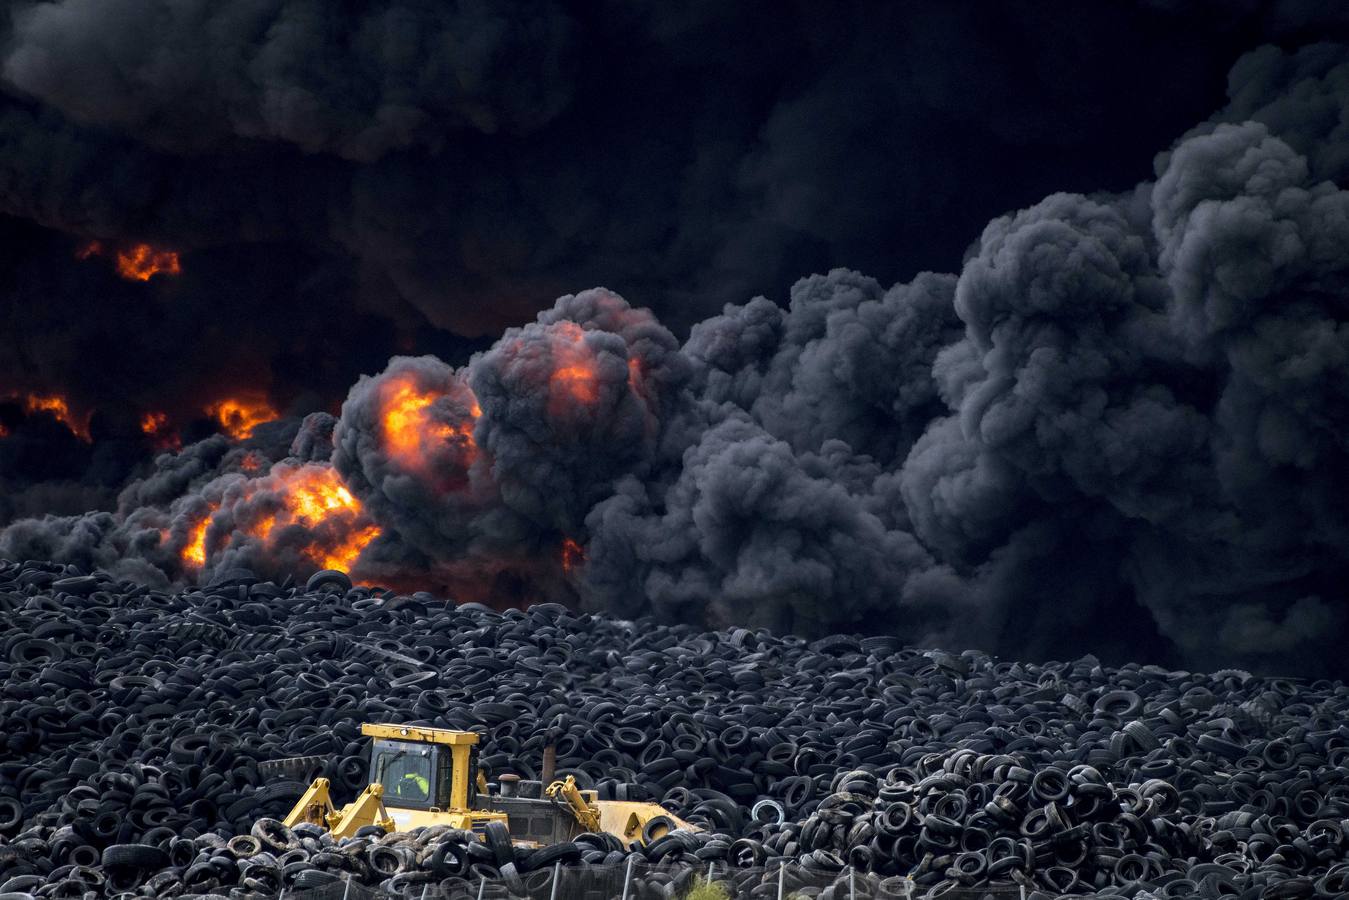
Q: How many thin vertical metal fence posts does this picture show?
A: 11